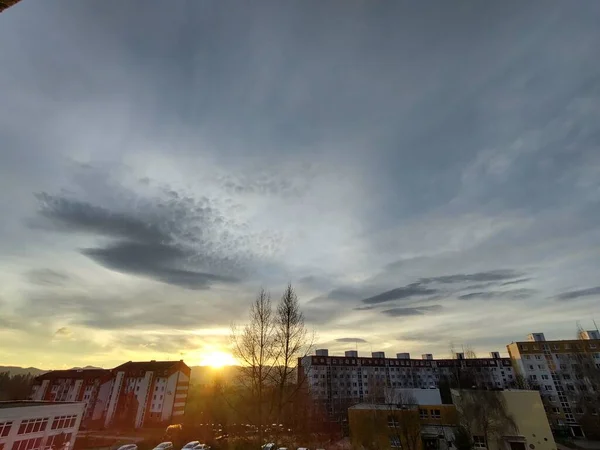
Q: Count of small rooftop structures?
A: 9